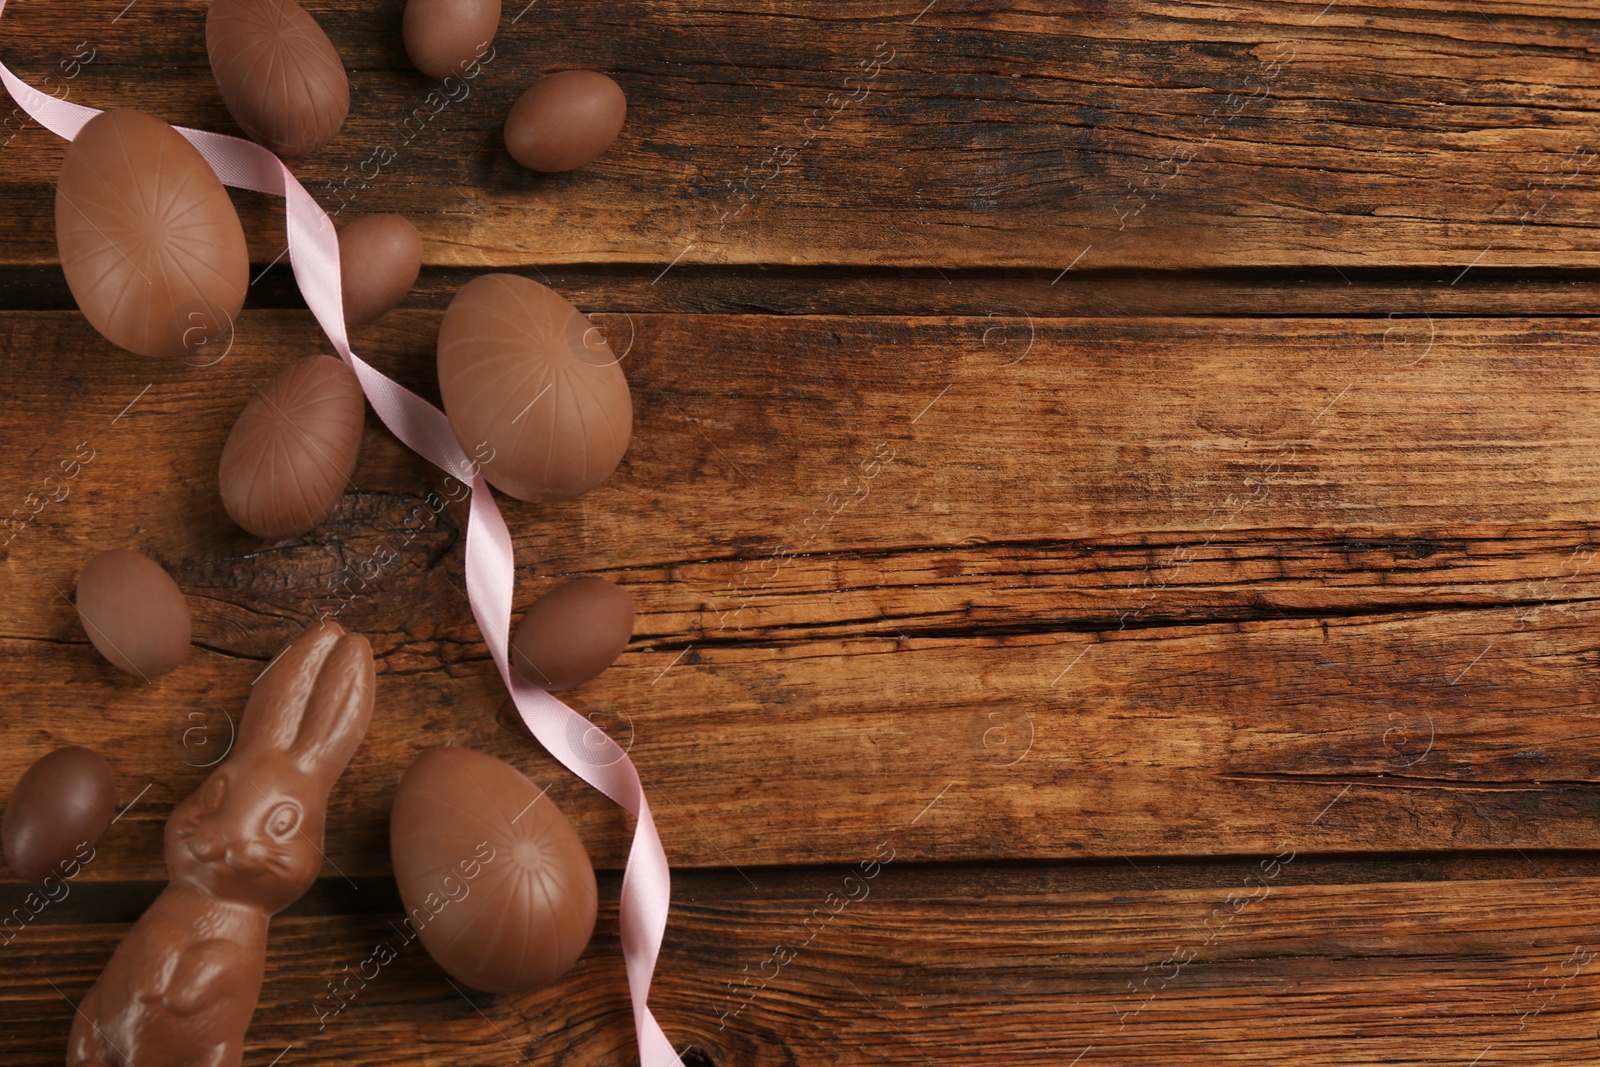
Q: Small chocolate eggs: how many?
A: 6